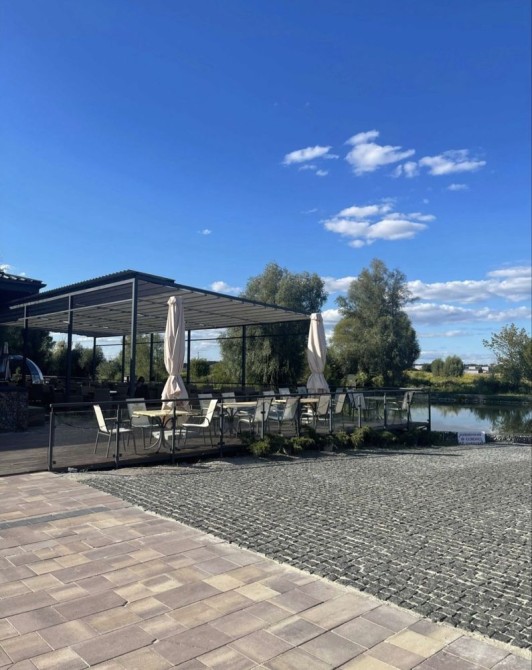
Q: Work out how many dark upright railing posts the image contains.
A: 11